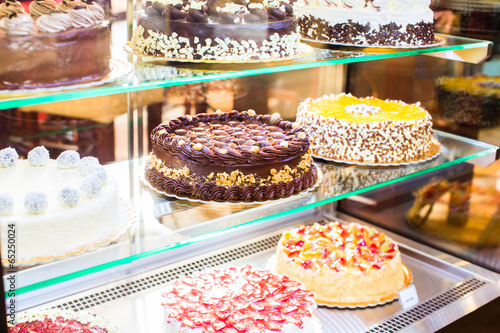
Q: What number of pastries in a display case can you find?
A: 9